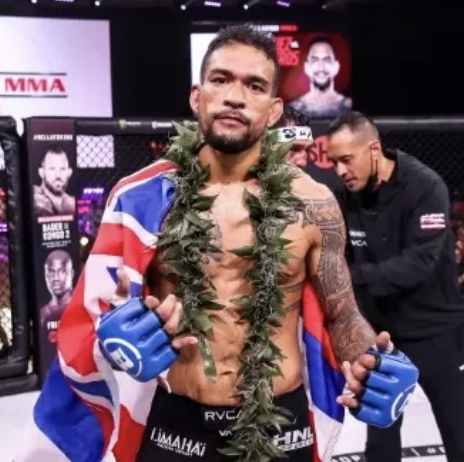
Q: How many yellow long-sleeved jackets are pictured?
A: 0